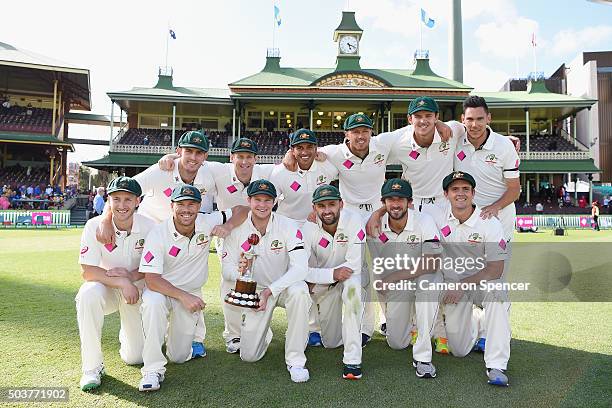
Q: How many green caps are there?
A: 11